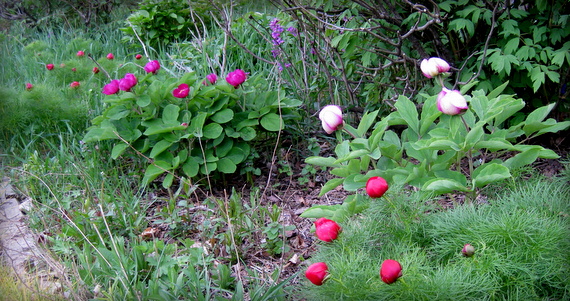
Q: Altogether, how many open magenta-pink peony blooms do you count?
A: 6